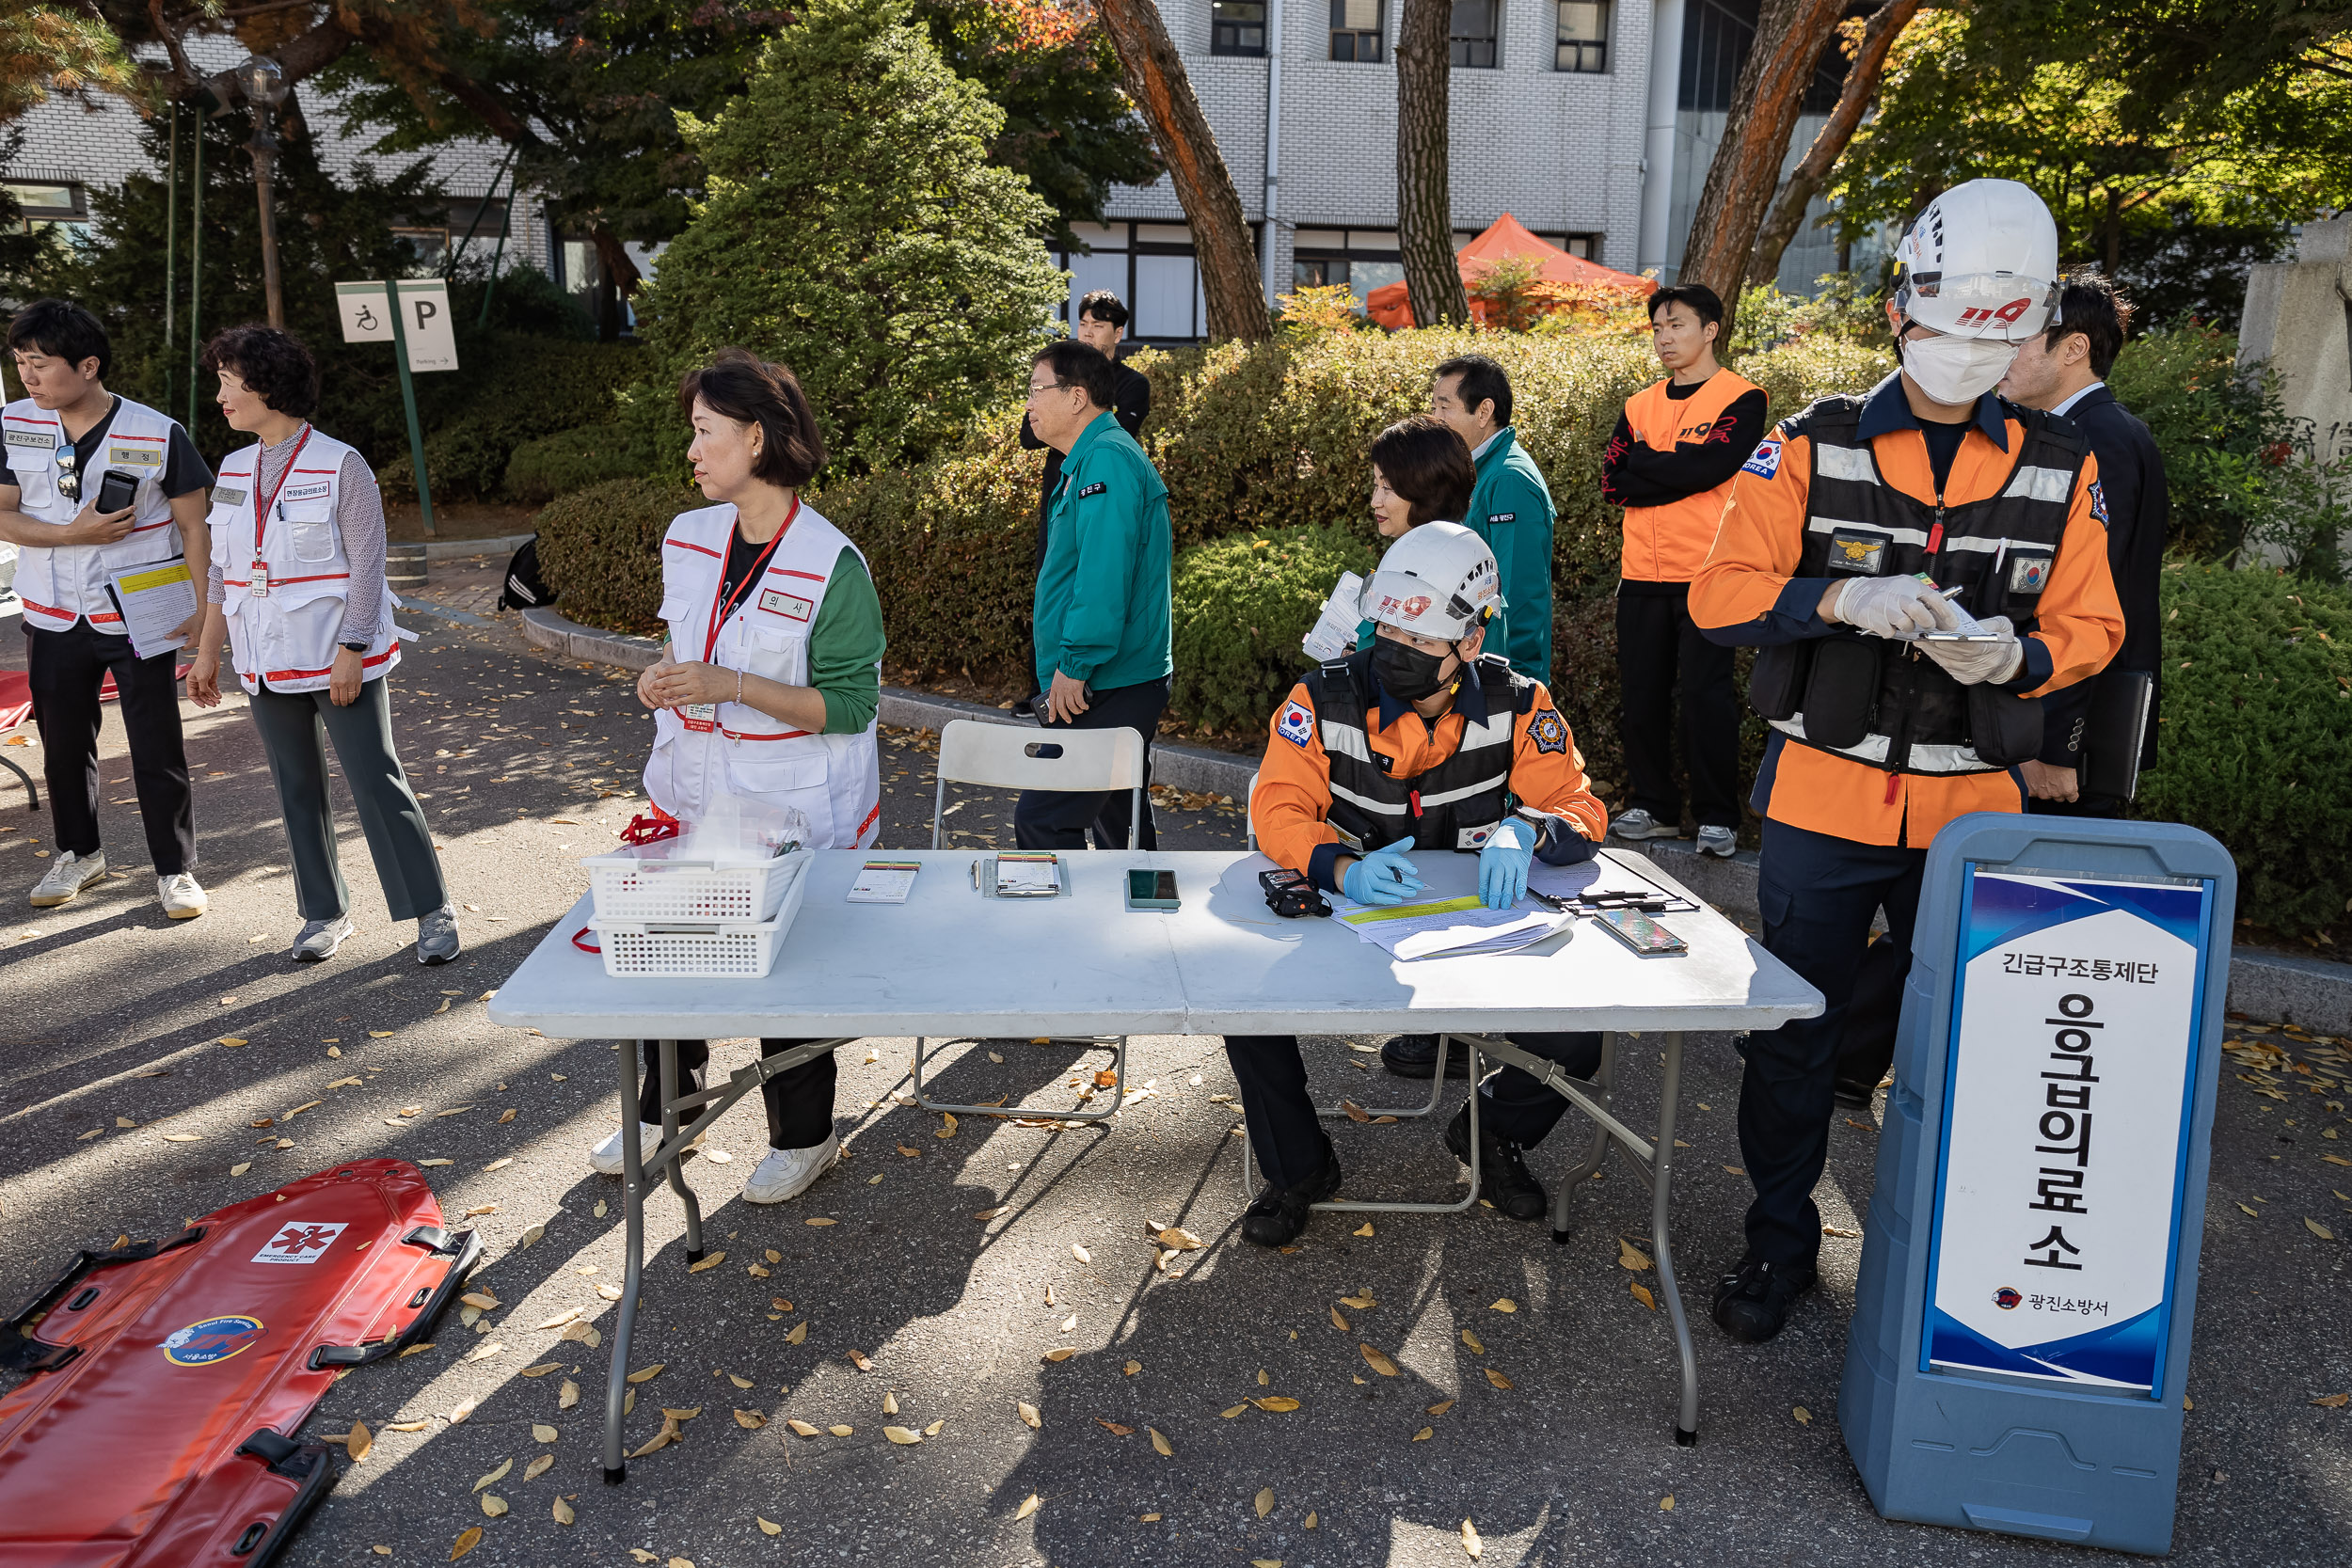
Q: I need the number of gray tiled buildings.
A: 1